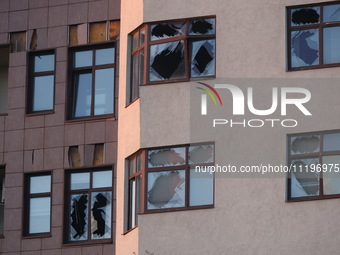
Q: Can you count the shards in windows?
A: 13